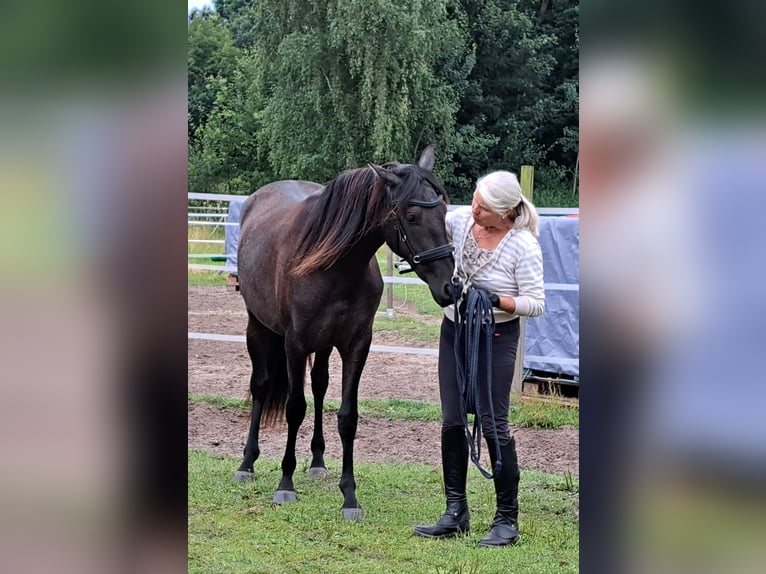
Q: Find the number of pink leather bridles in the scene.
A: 0